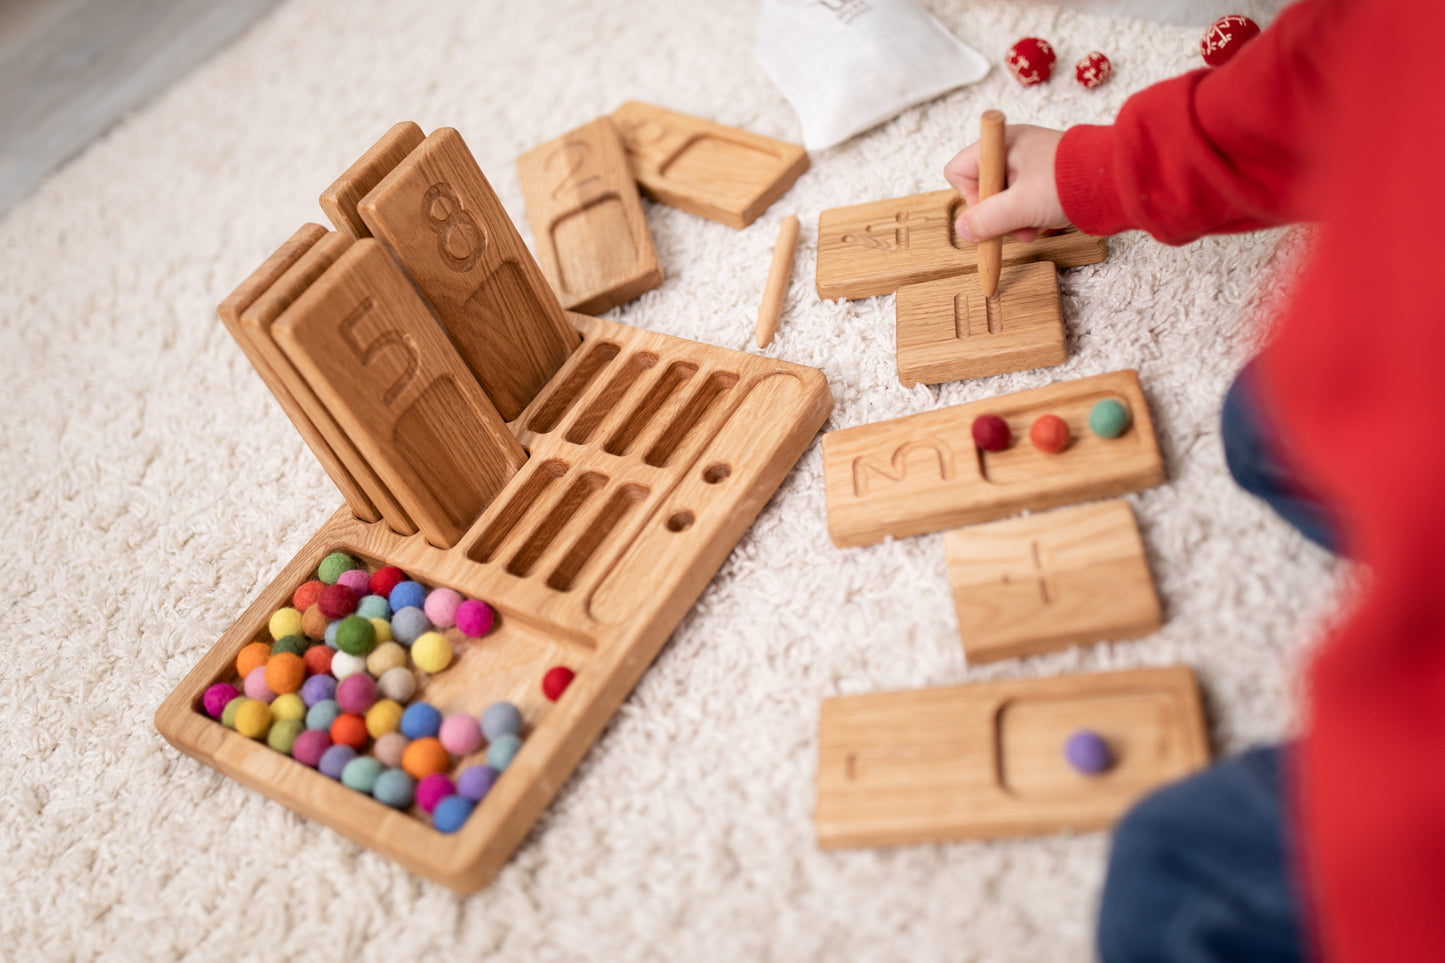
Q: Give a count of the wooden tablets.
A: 12